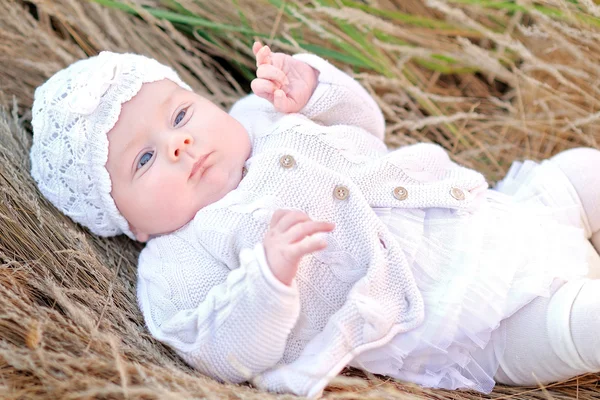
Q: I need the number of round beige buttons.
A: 4